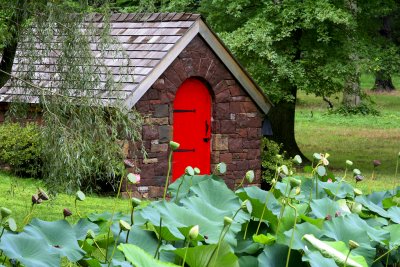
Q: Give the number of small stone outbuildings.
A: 1